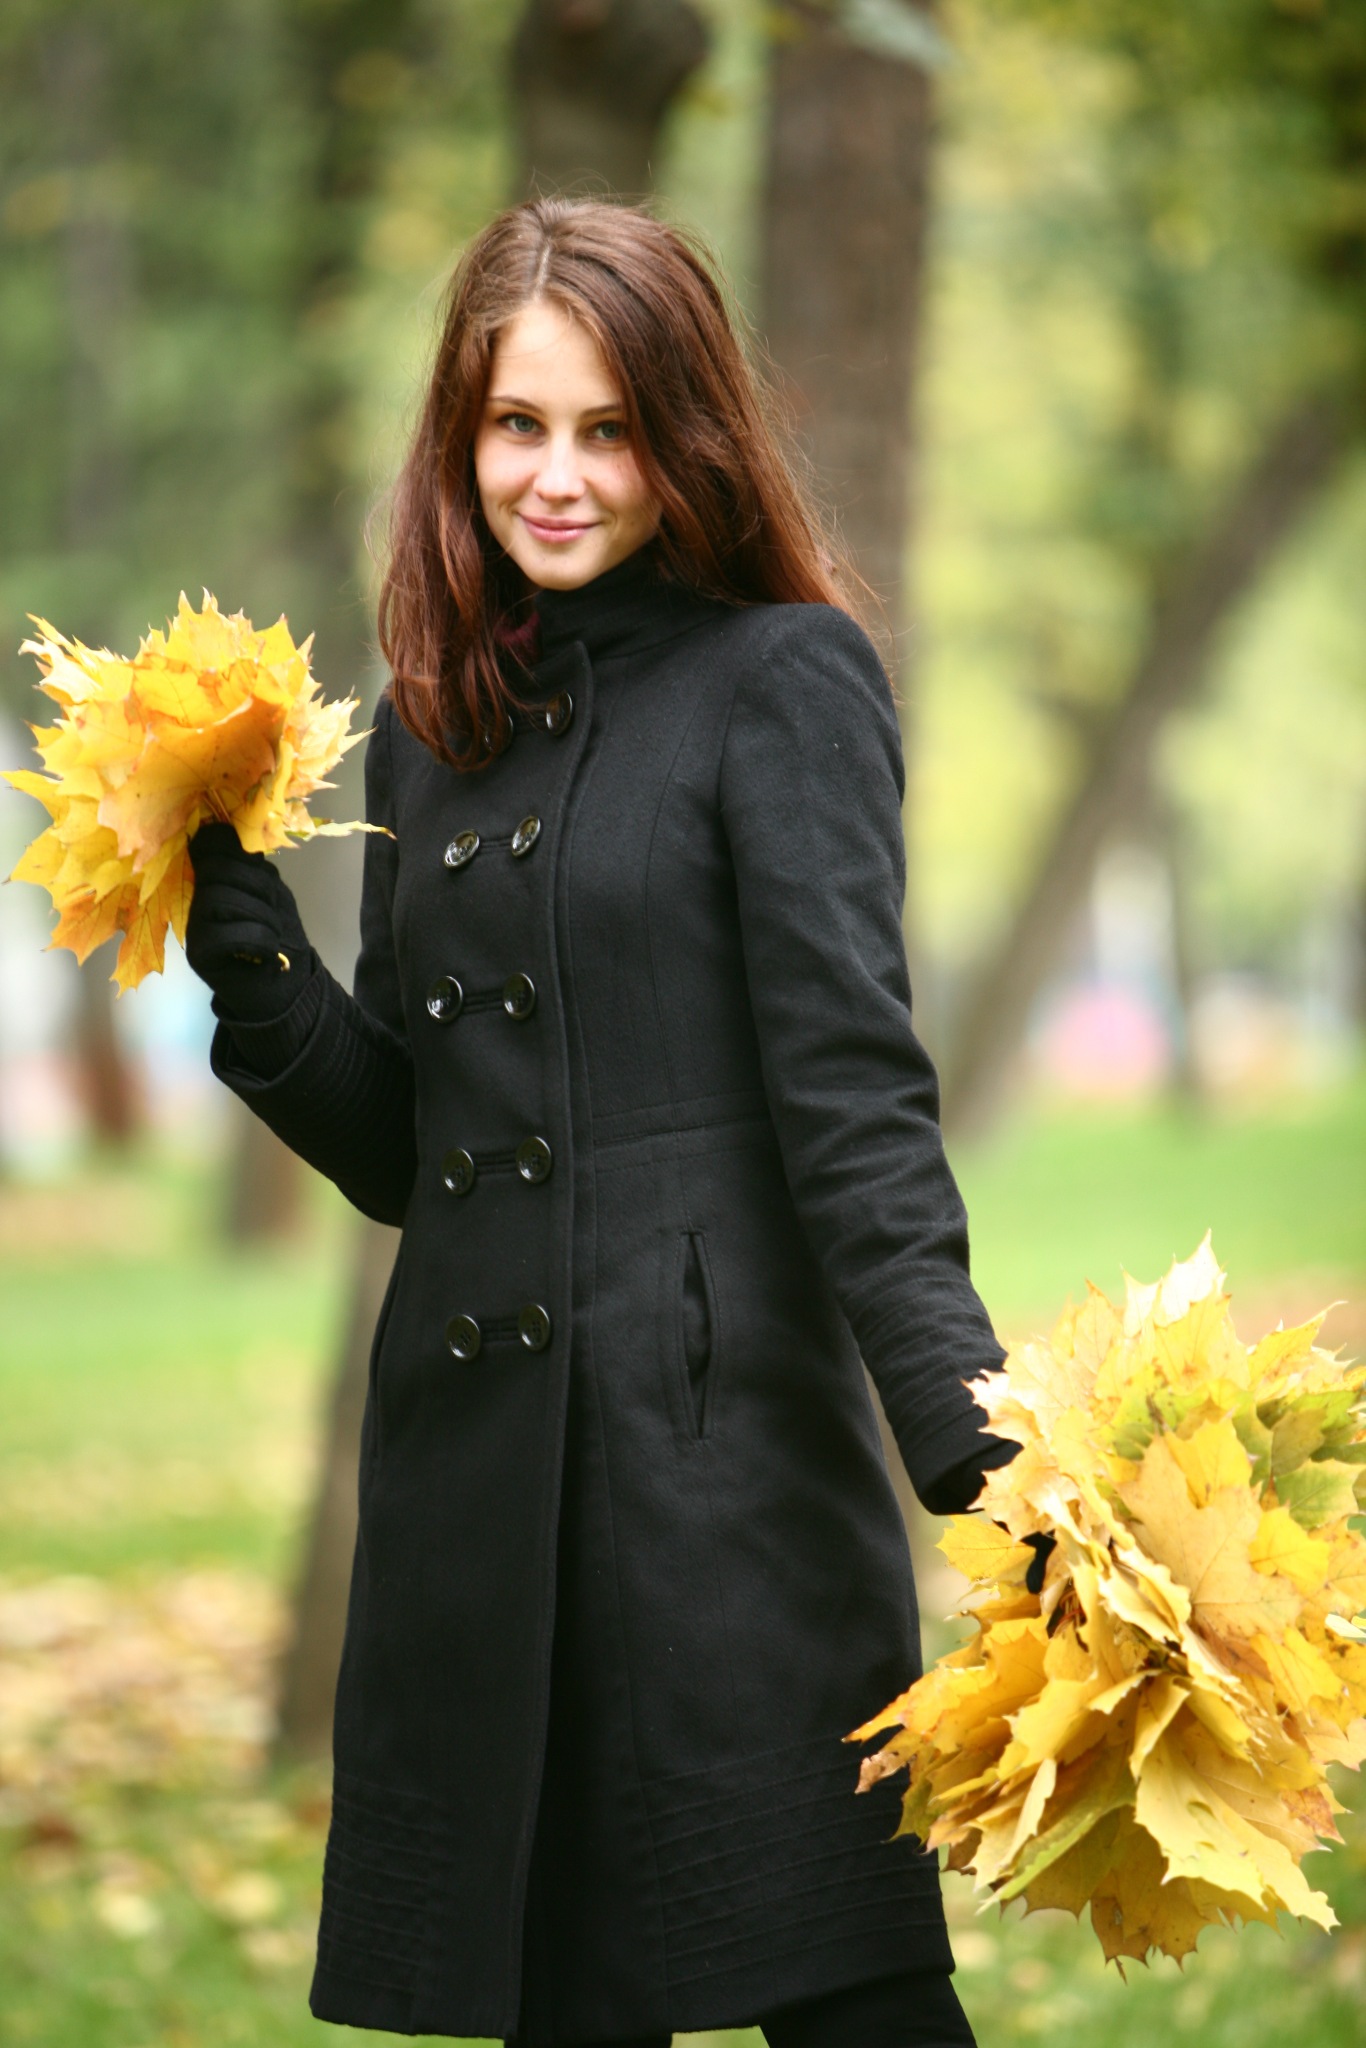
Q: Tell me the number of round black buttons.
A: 10